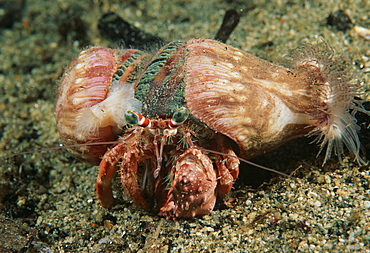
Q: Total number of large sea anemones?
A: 2